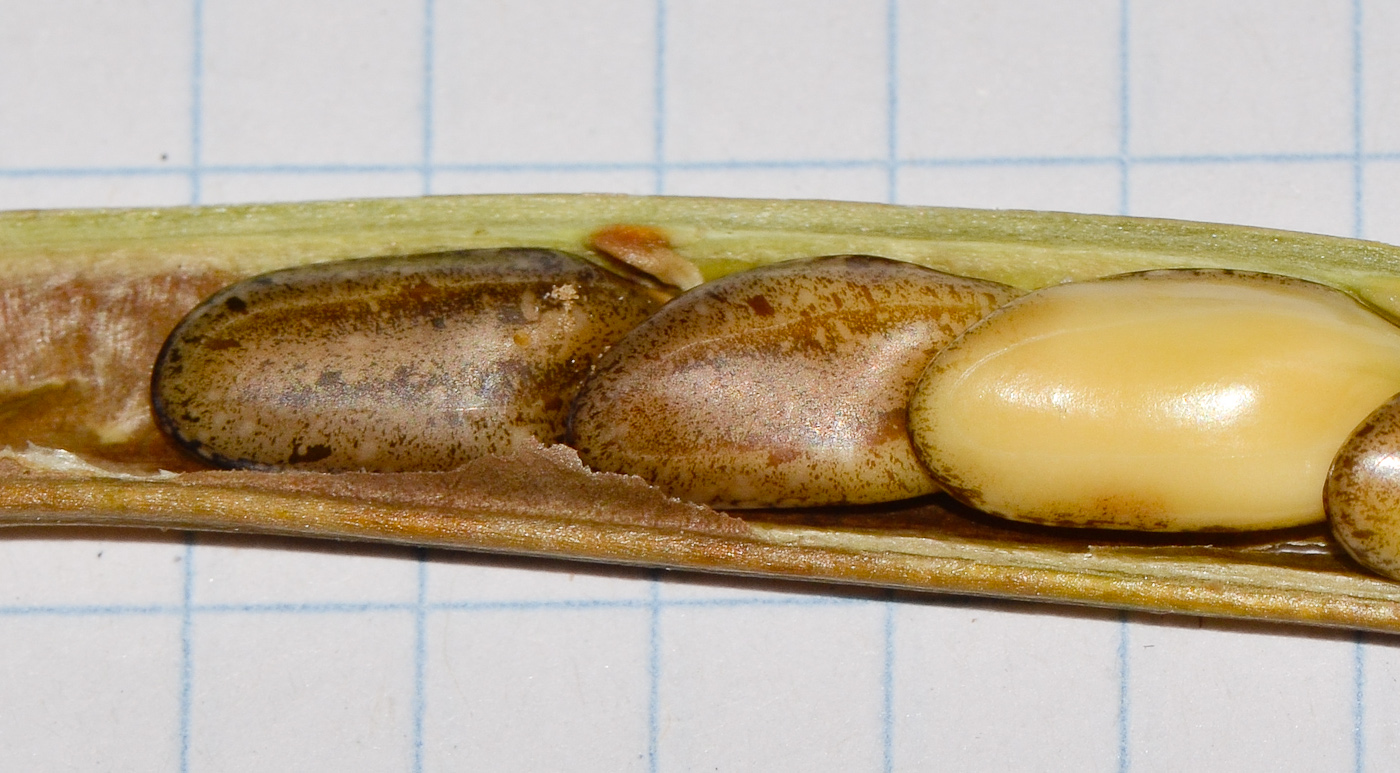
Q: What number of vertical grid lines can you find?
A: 6